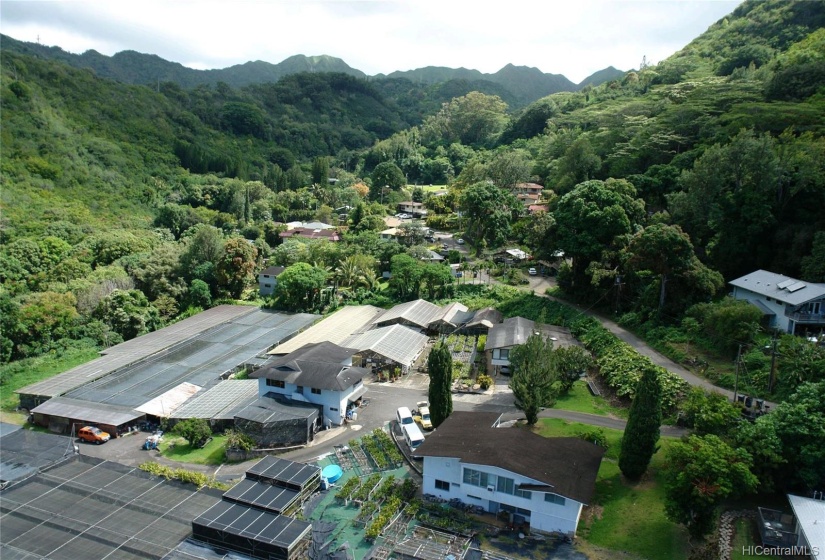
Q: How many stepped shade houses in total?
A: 3